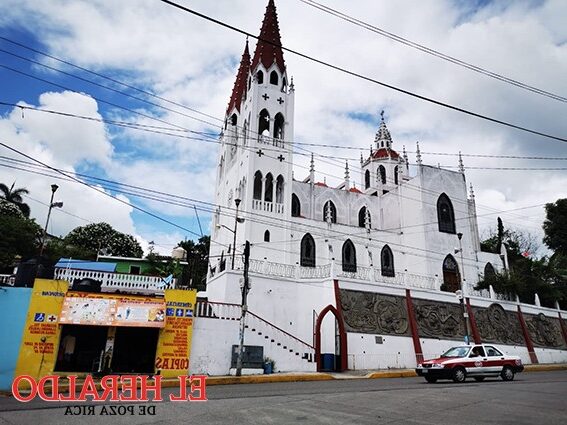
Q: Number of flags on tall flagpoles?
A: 0